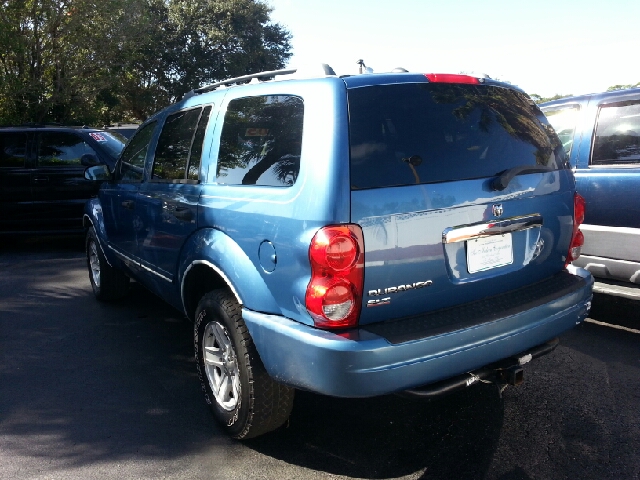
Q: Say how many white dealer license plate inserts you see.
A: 1